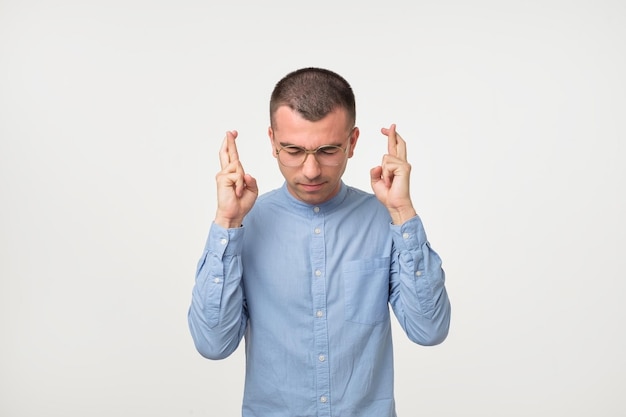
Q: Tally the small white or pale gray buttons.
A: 10